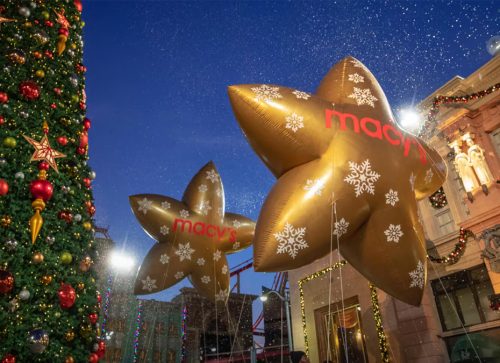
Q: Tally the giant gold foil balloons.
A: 2